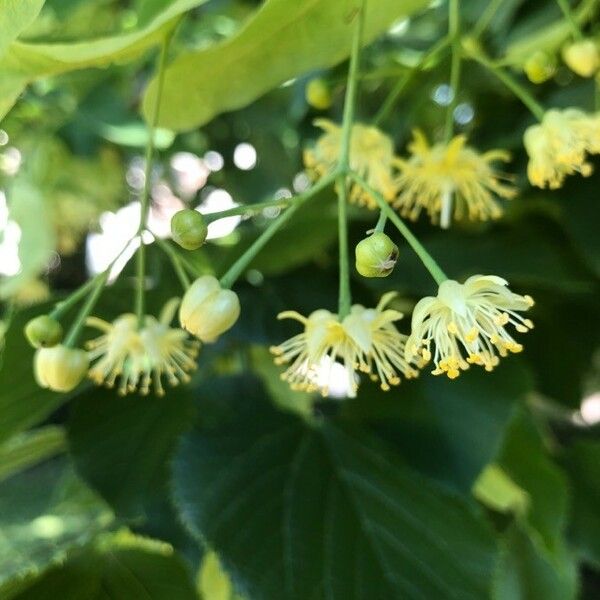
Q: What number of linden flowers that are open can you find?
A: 6